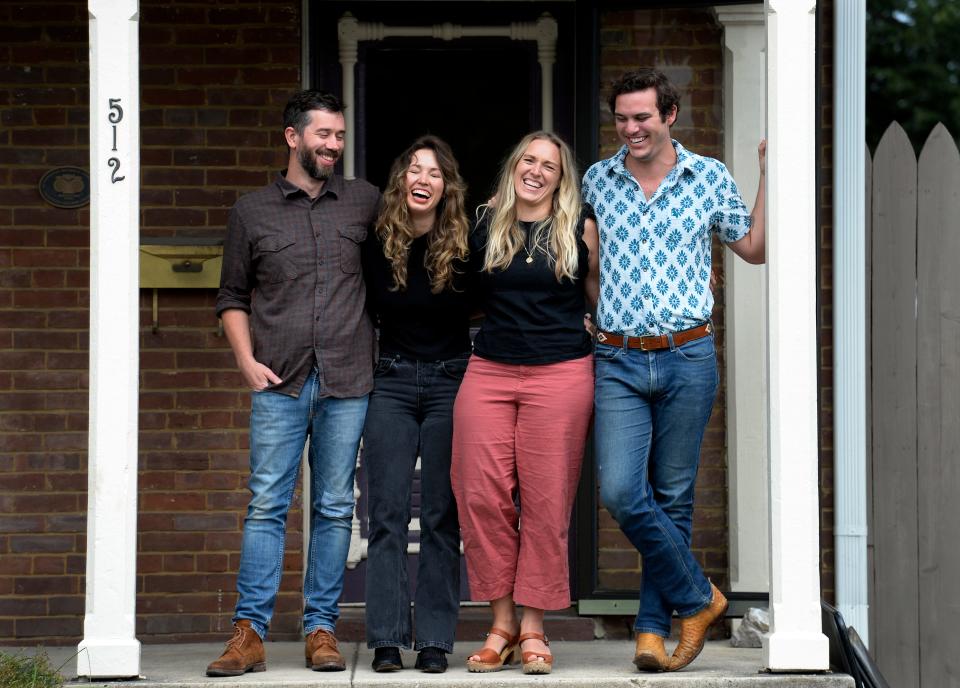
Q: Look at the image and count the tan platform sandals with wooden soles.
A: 2